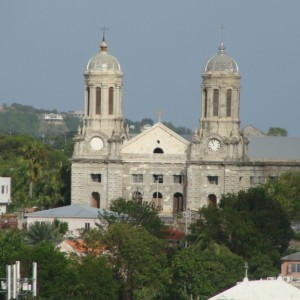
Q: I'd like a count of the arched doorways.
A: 5